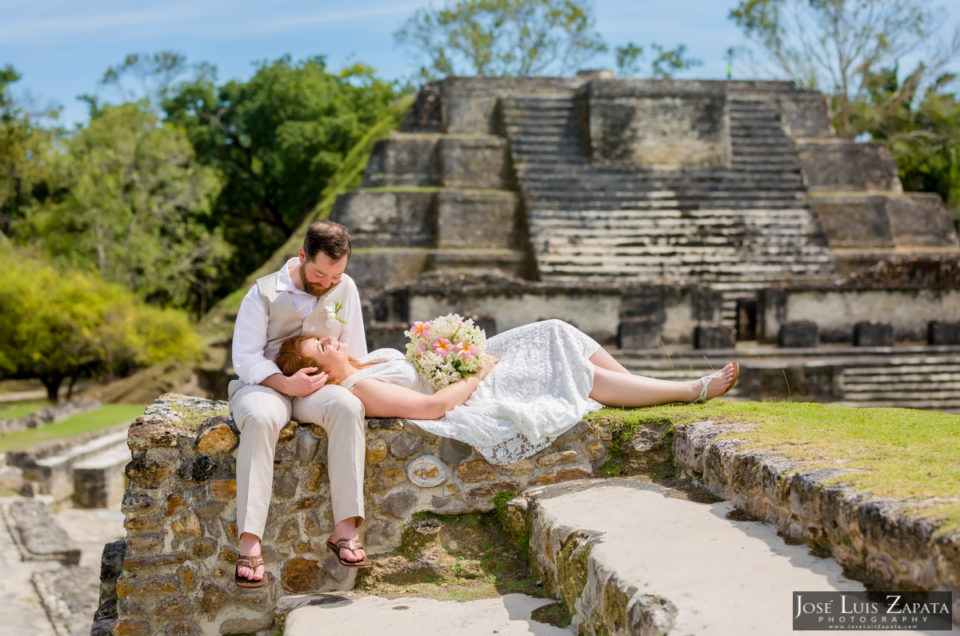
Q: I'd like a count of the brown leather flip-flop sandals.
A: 2